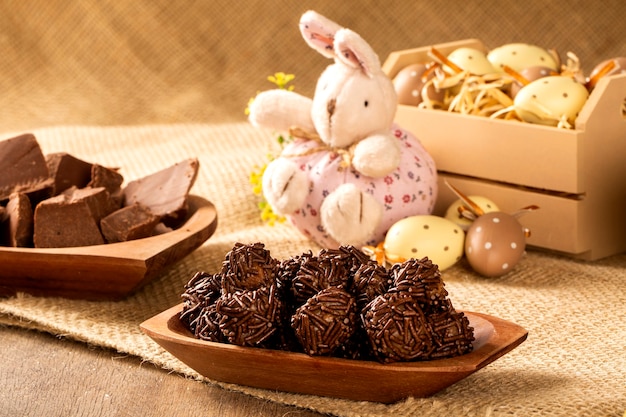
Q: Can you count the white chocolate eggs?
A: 5